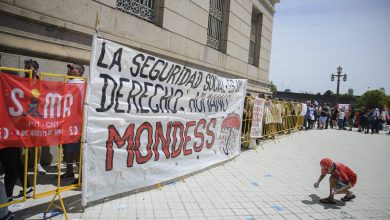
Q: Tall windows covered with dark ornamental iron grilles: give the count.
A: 3